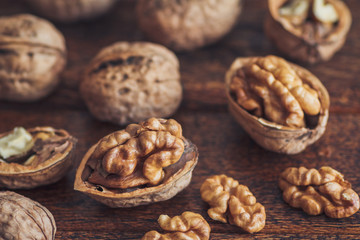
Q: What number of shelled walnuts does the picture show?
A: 3